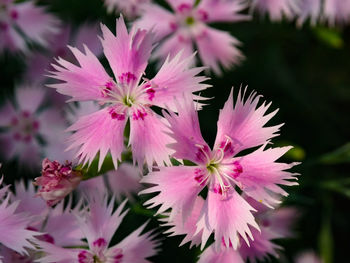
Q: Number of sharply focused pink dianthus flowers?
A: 2